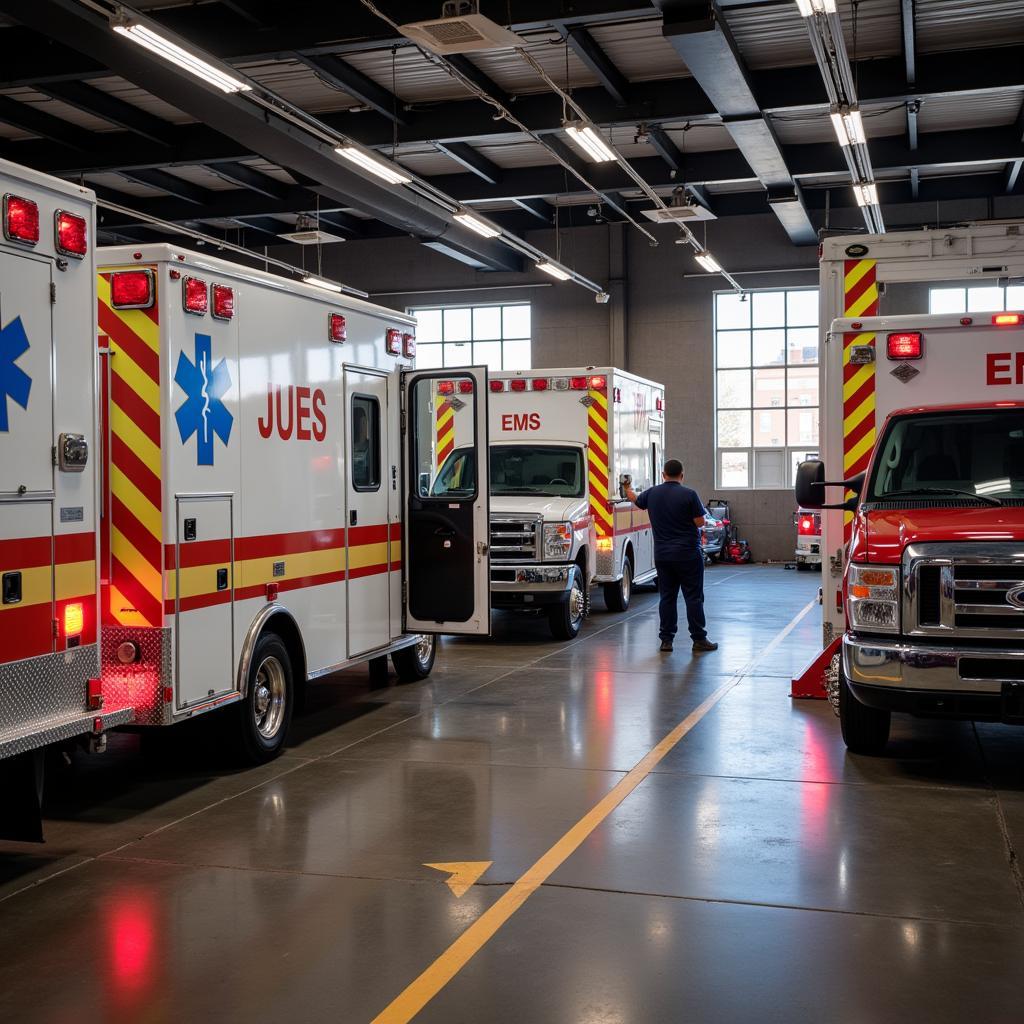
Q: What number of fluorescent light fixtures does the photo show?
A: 10